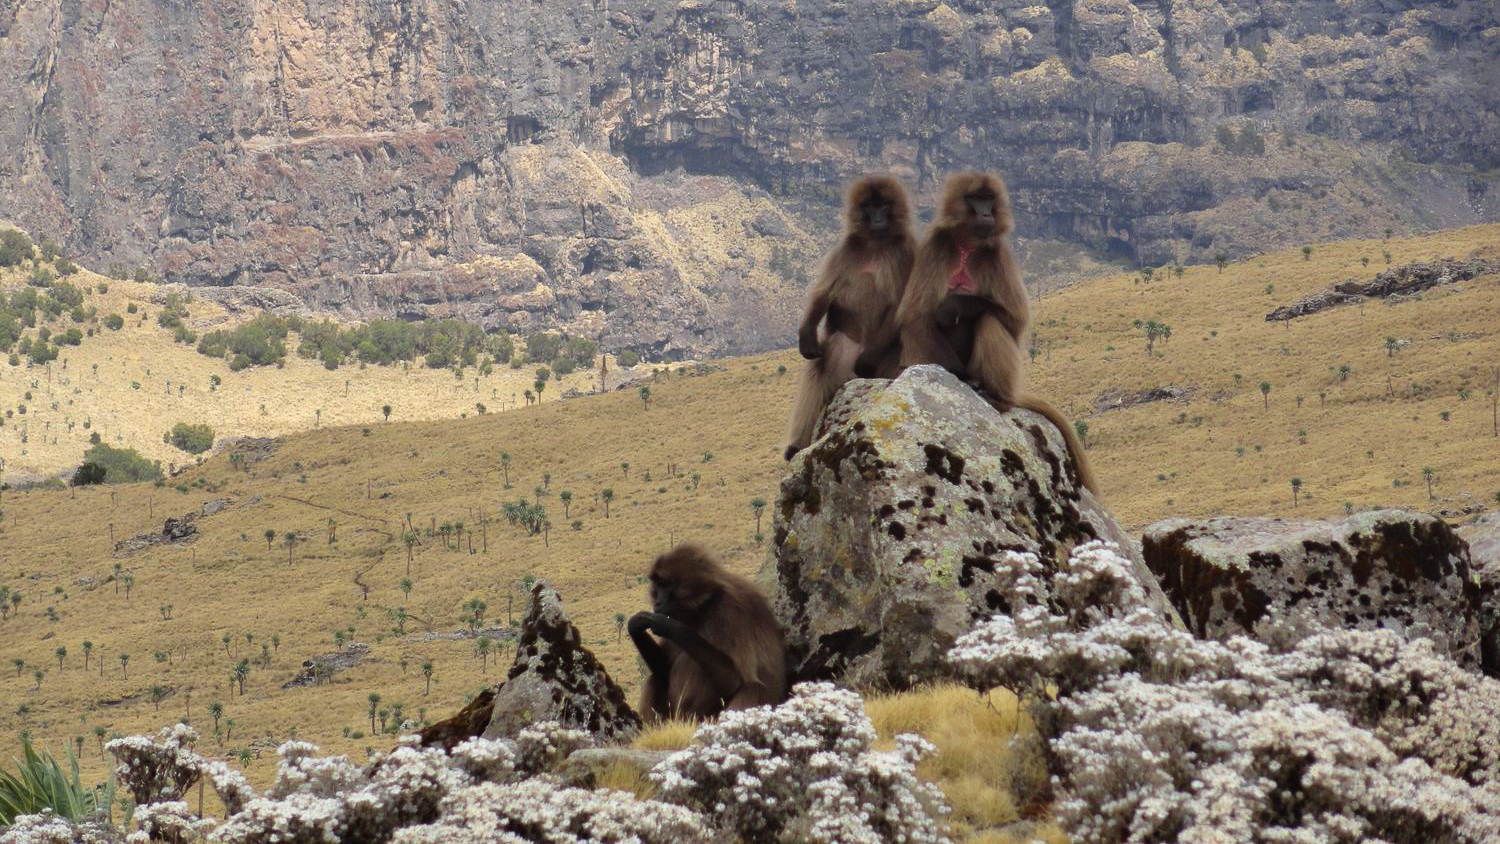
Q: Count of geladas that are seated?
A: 3